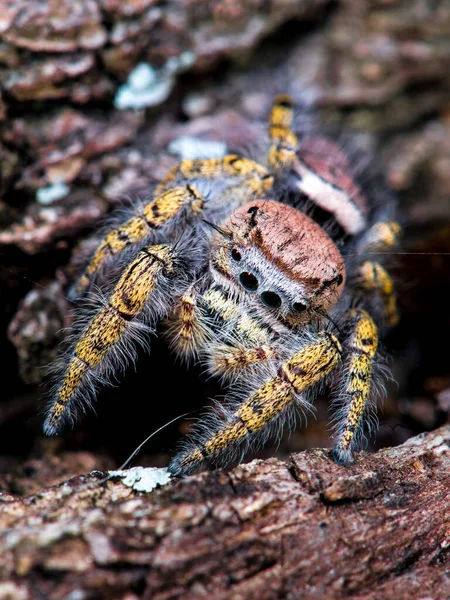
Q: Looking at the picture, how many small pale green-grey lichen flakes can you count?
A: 4